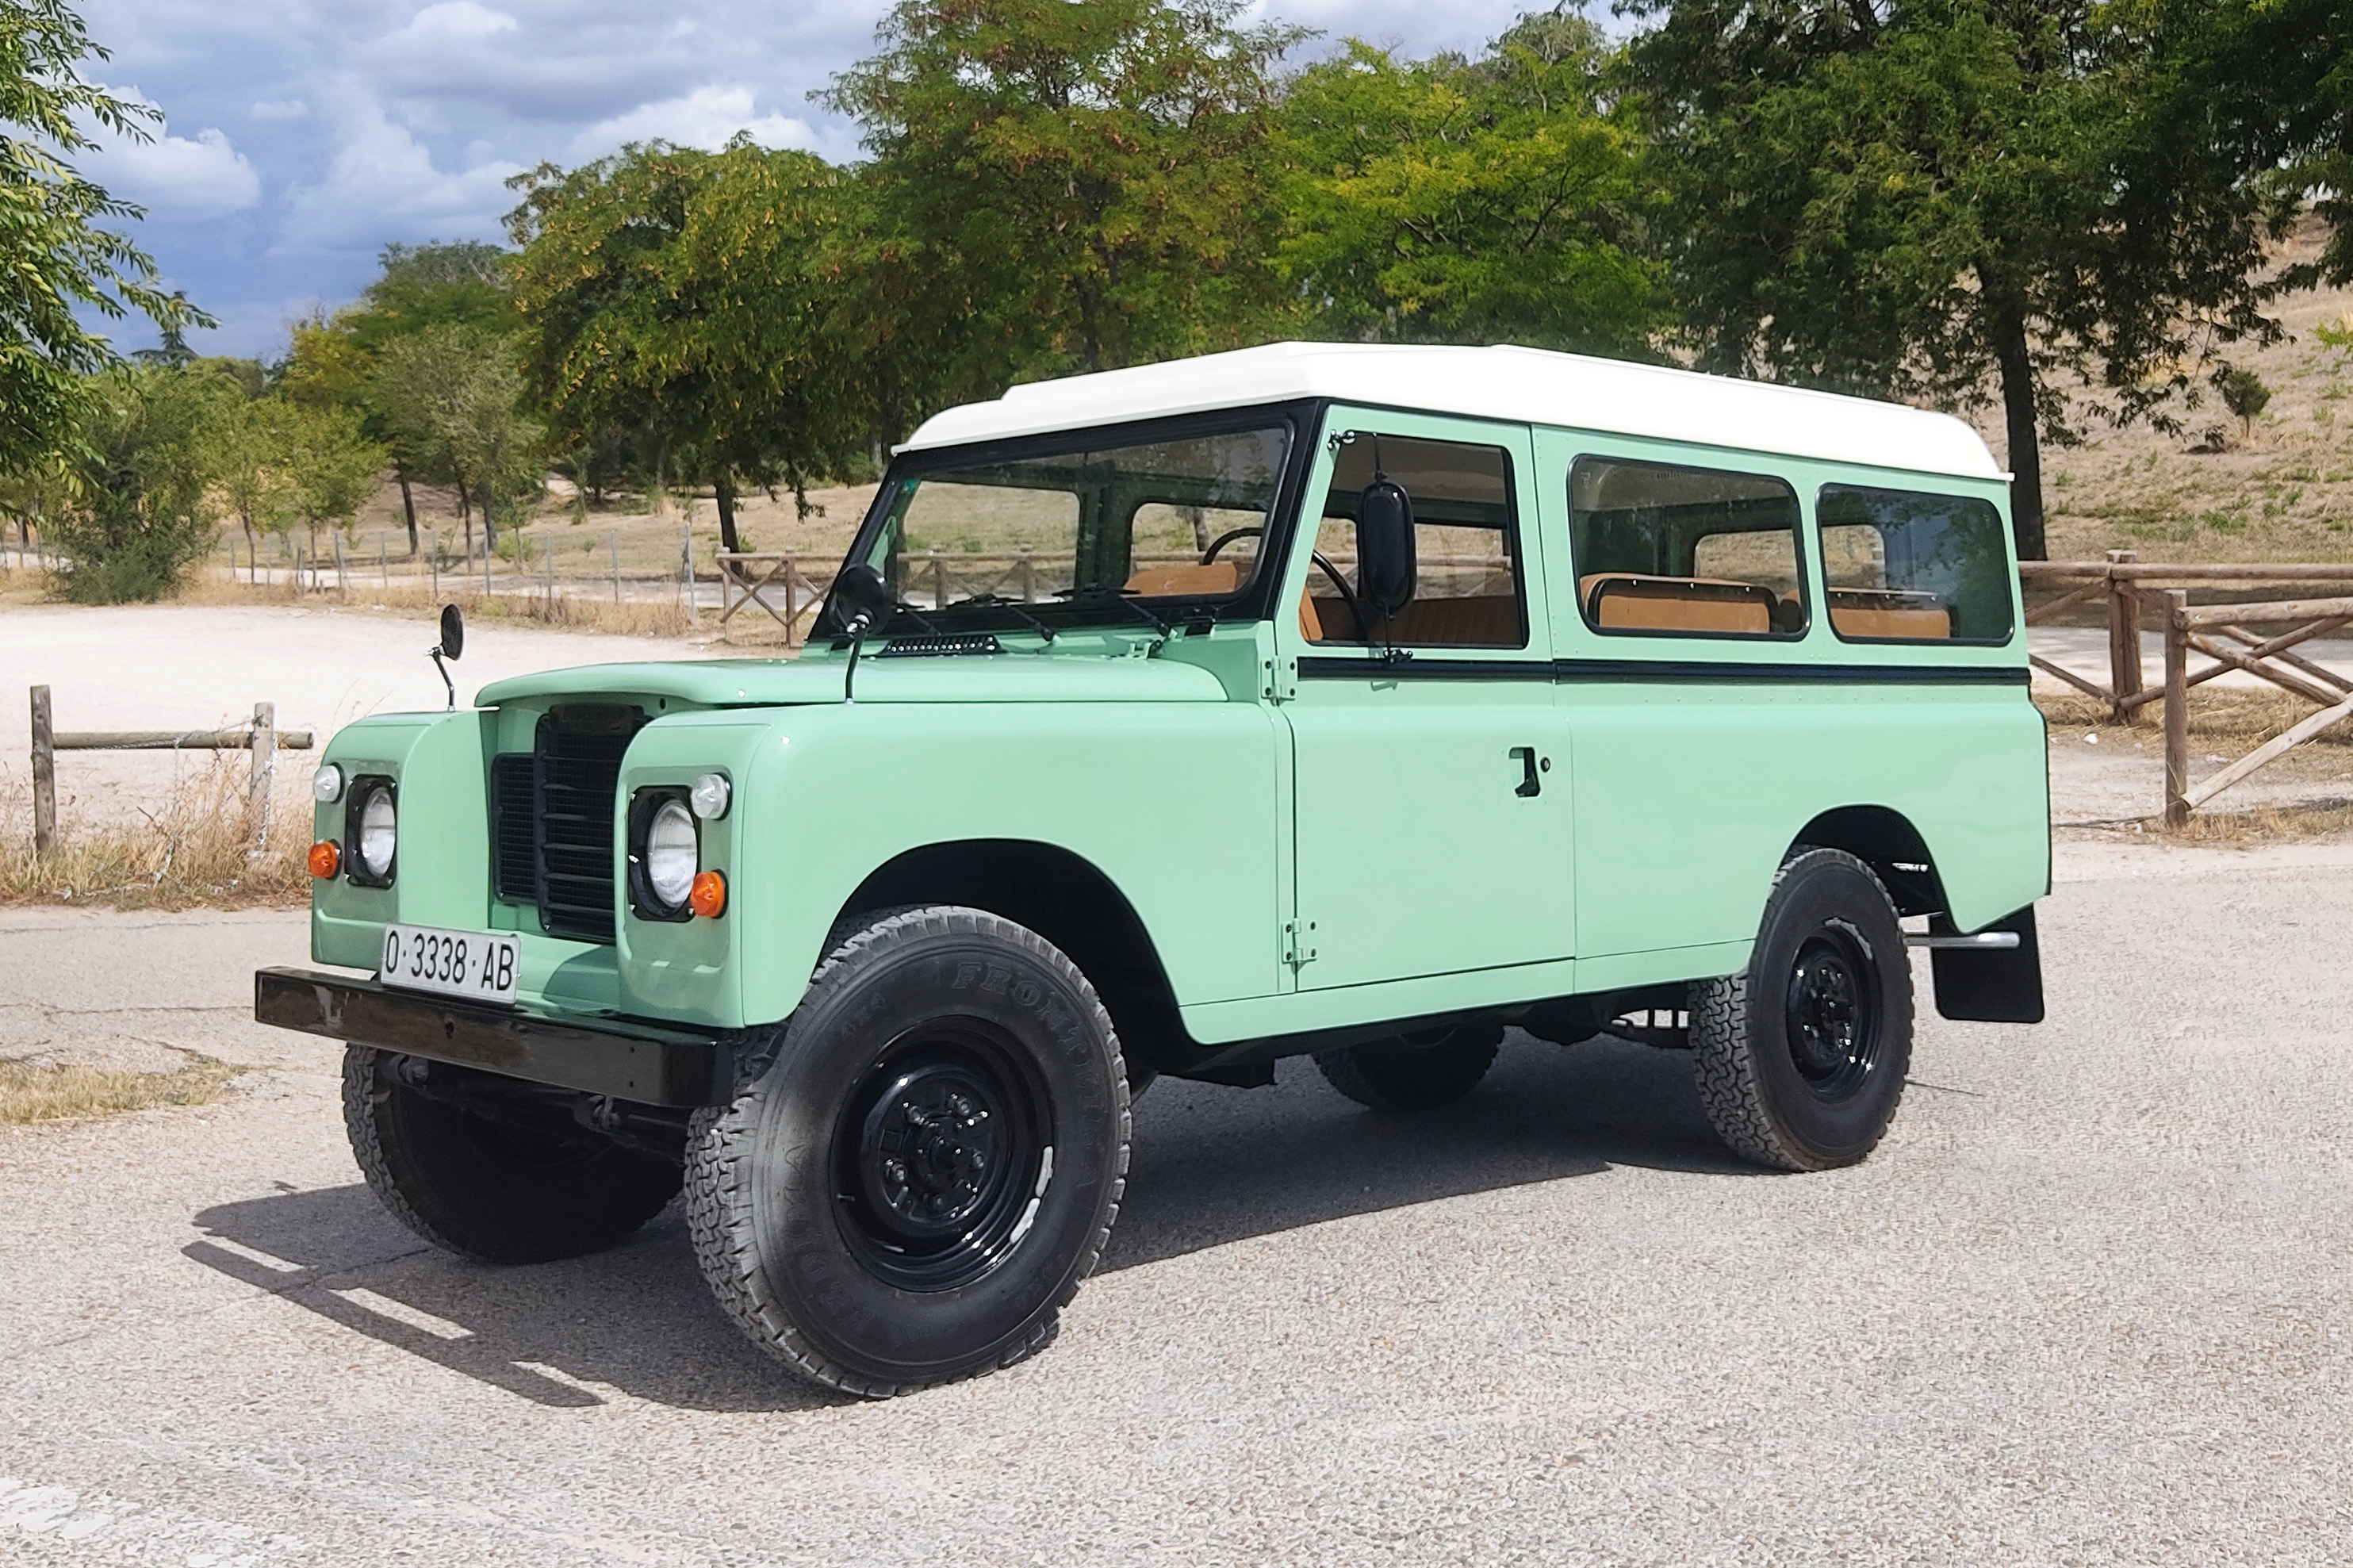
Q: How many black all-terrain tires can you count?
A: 4